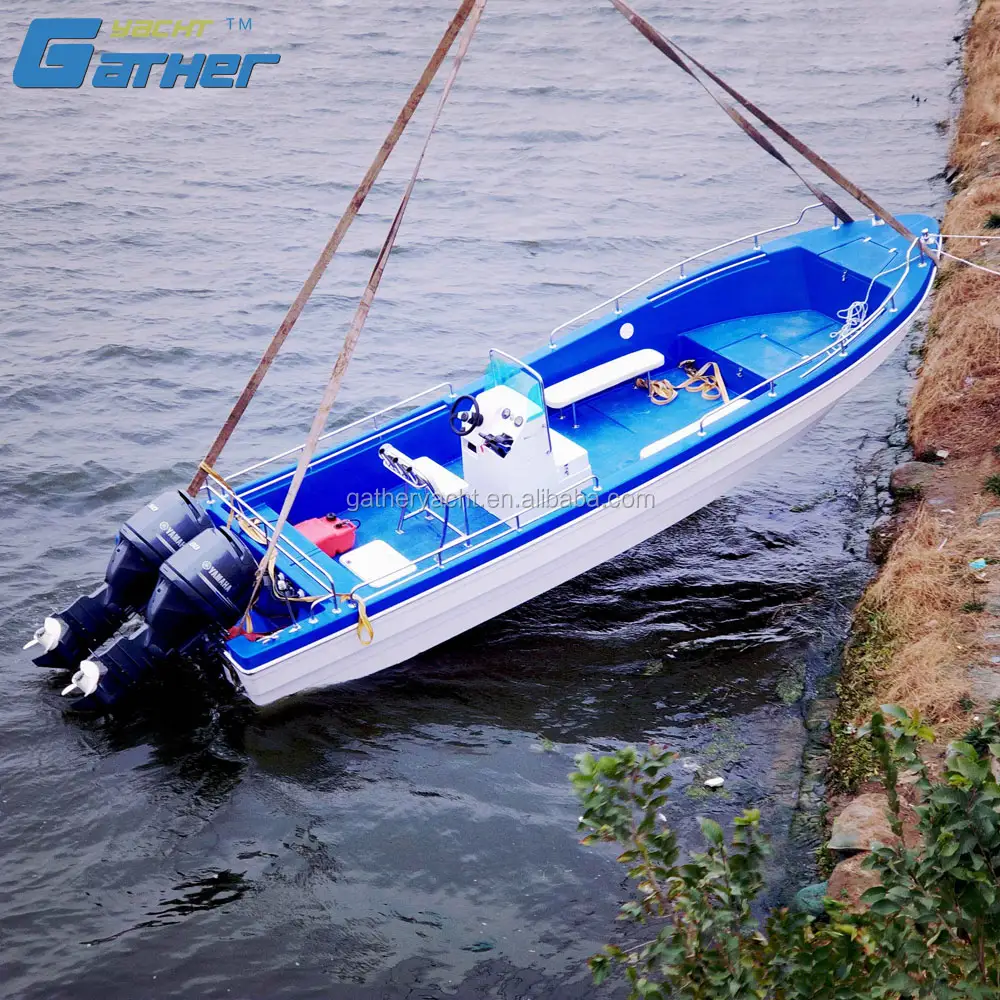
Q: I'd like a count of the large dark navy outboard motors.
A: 2